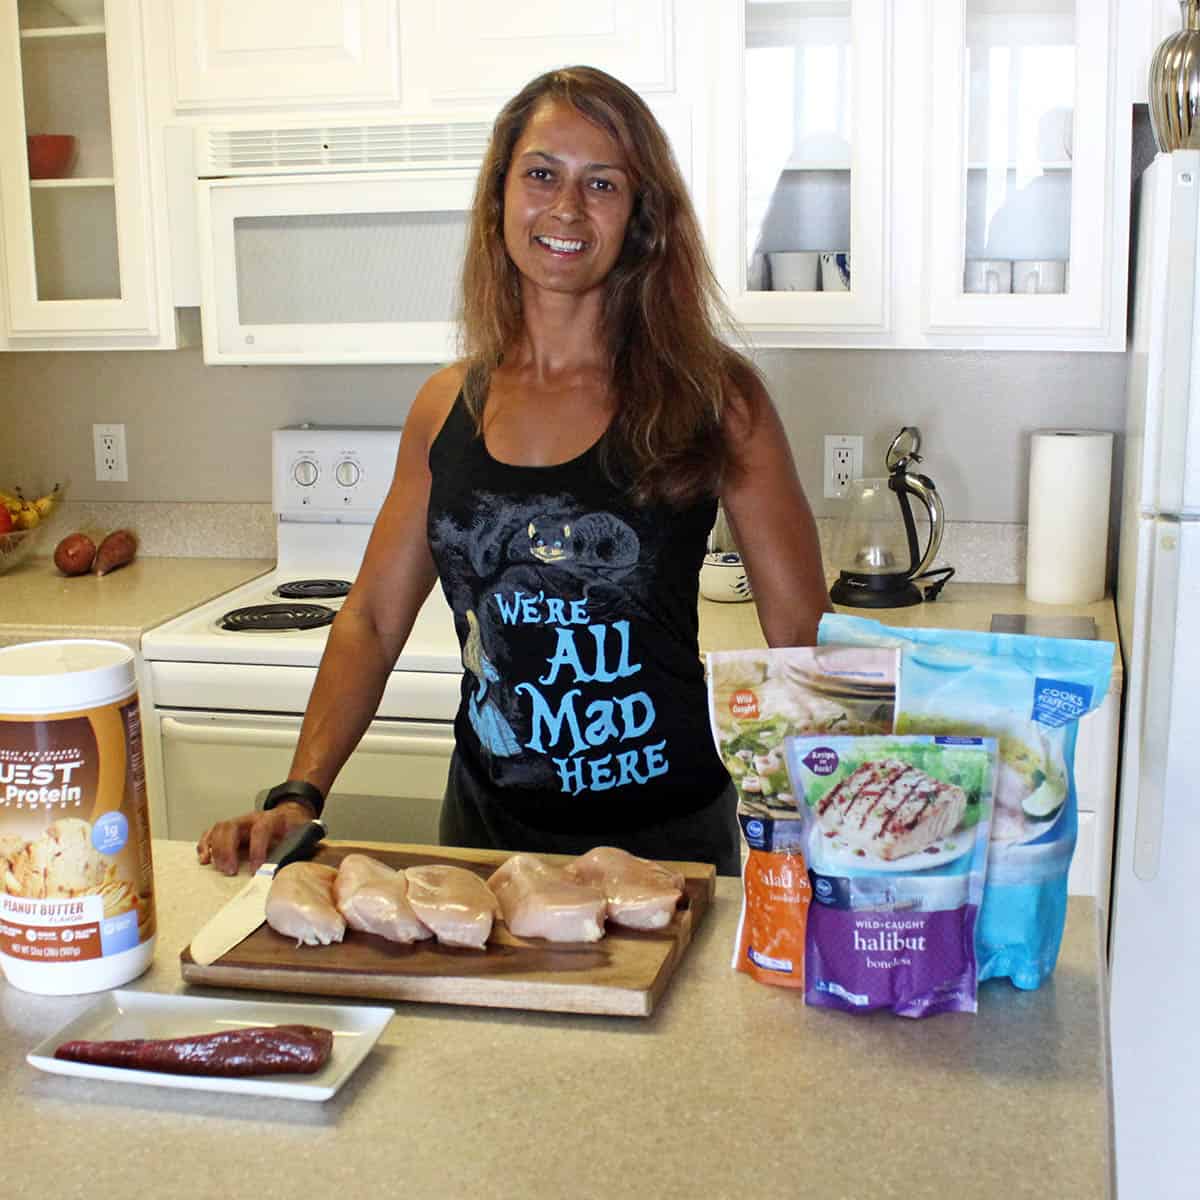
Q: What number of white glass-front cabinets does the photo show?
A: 3